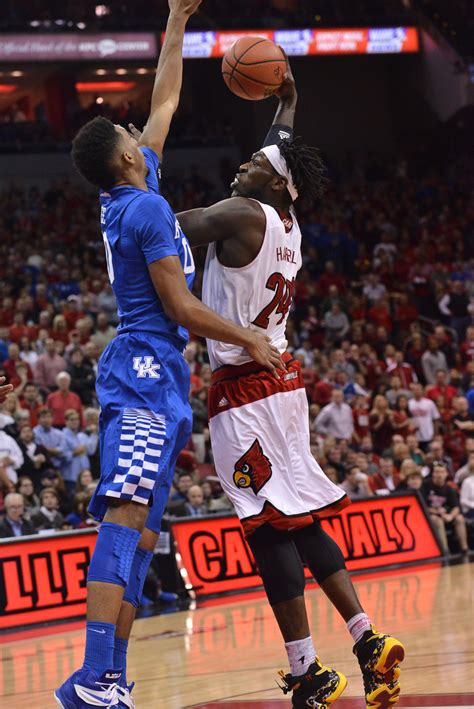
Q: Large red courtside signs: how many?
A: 2